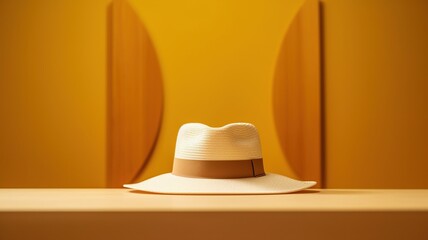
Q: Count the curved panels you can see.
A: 2